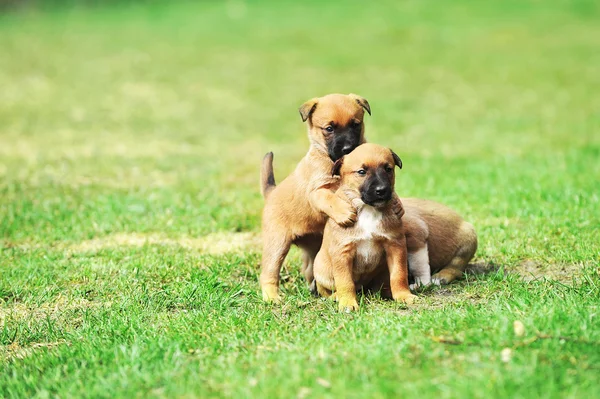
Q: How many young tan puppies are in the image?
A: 3